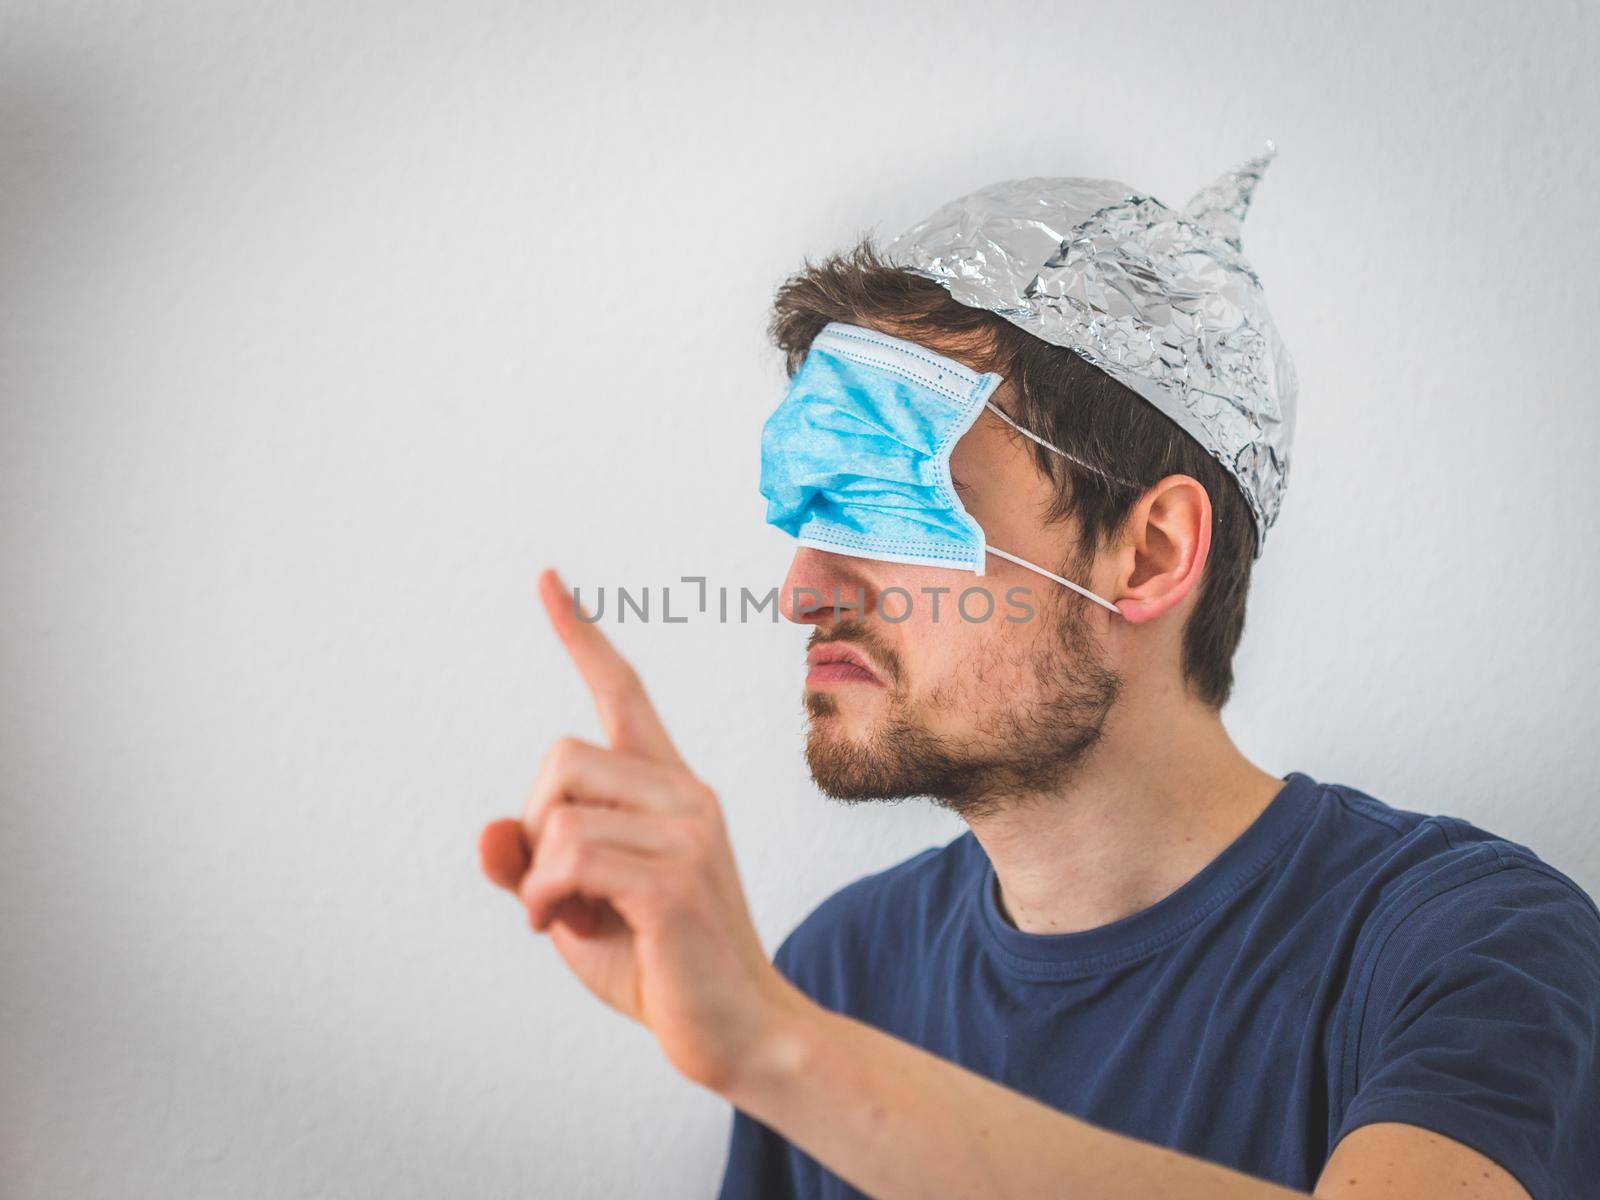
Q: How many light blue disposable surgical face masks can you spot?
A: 1